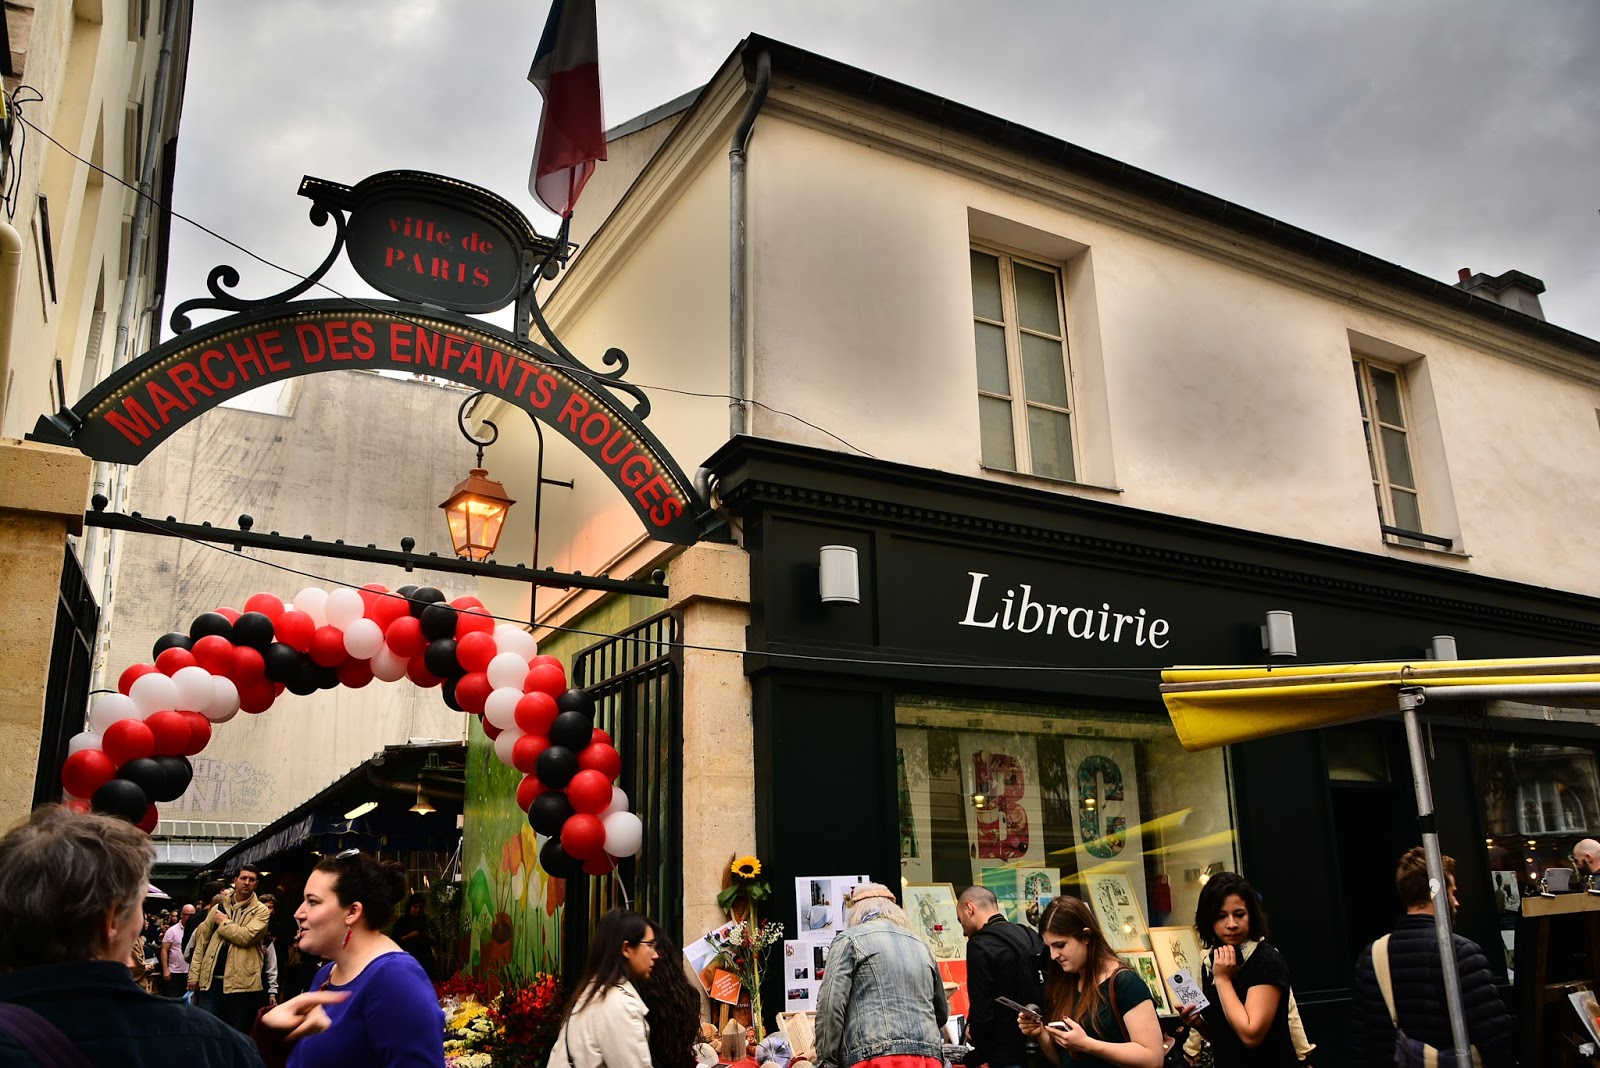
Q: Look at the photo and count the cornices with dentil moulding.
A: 1